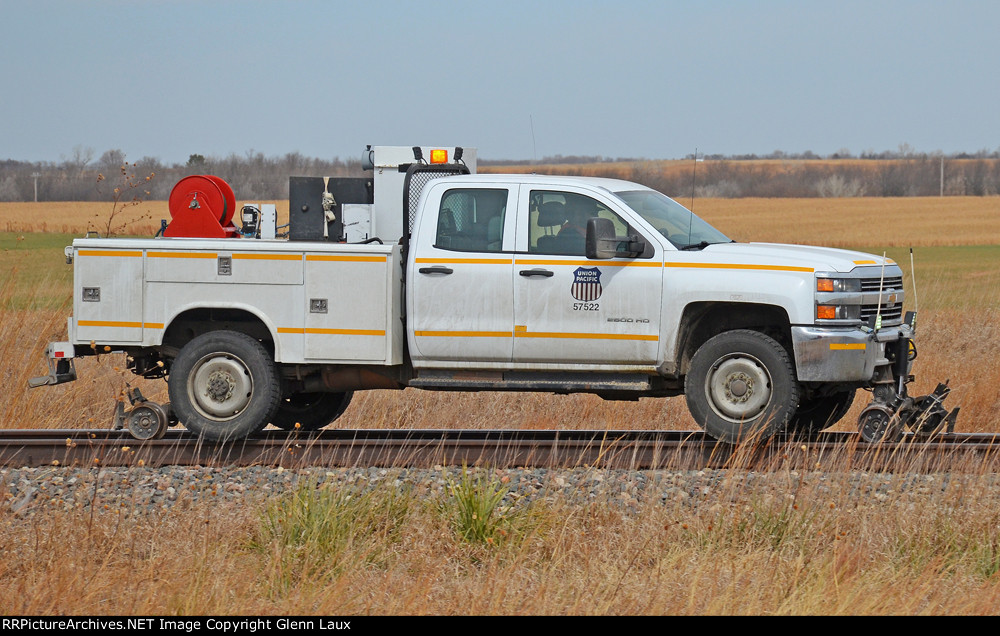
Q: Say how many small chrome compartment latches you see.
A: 3